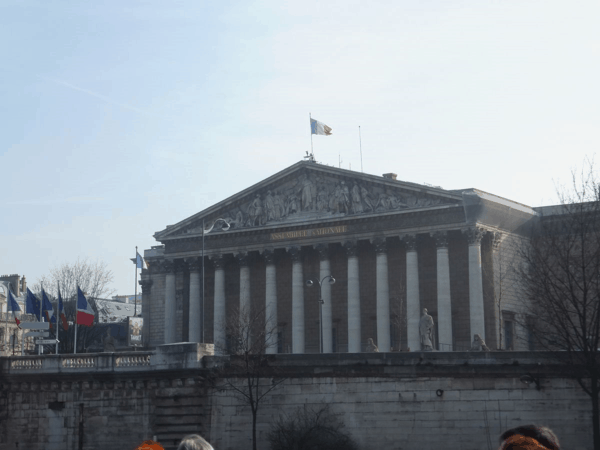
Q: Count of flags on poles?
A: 7